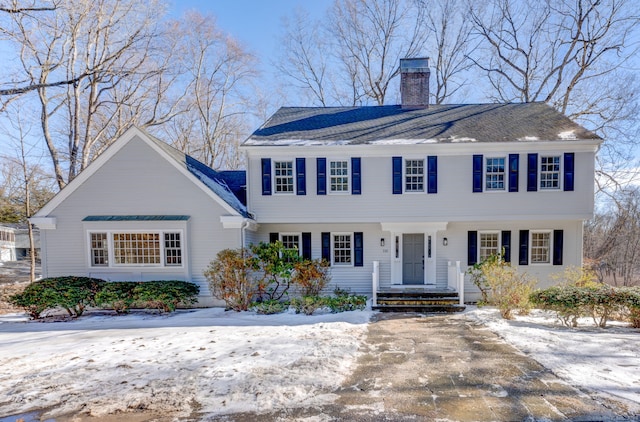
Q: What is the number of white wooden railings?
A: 2